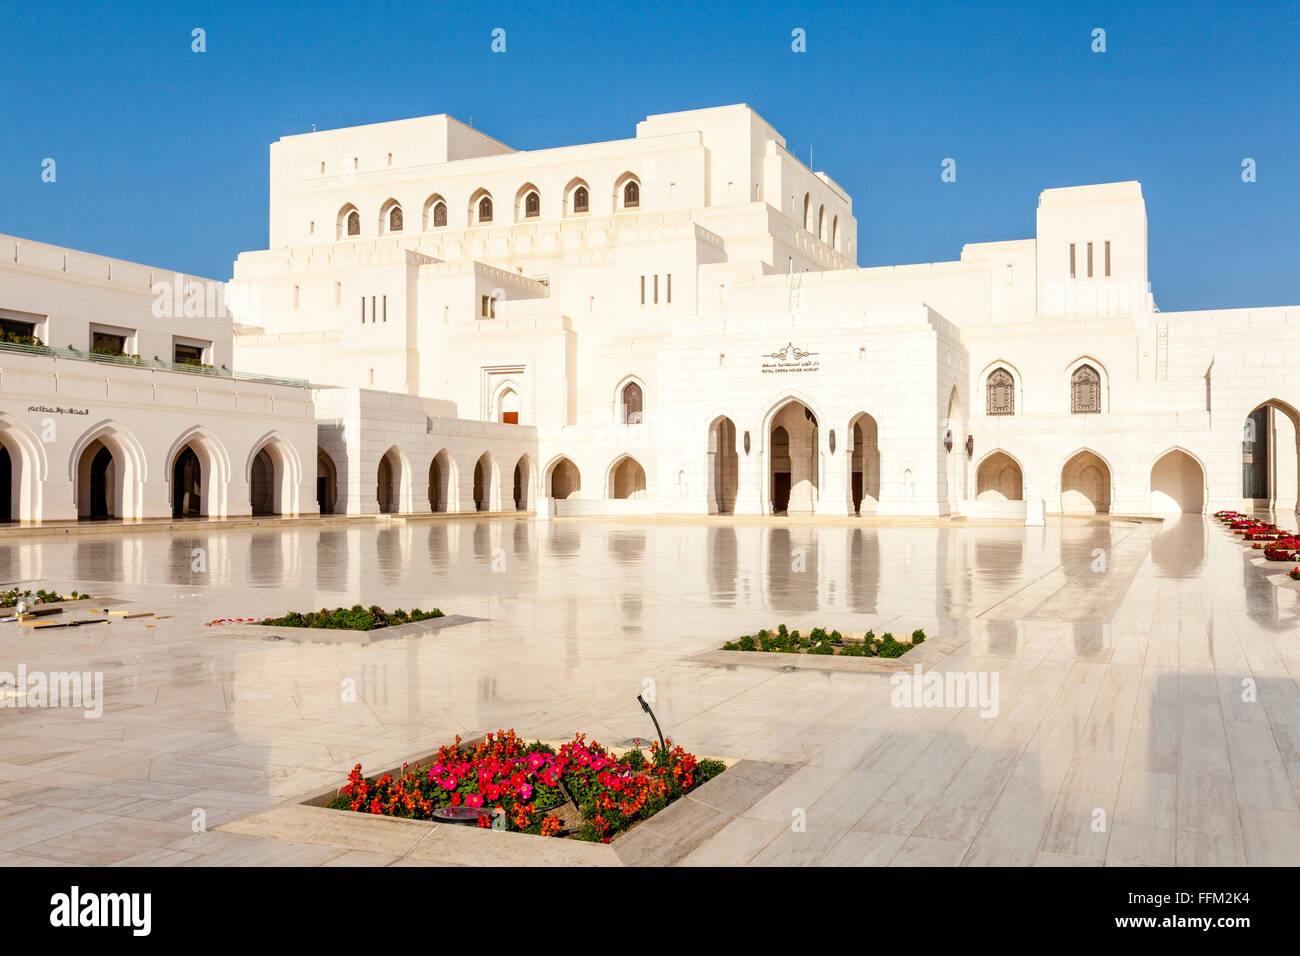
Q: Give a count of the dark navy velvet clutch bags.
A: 0